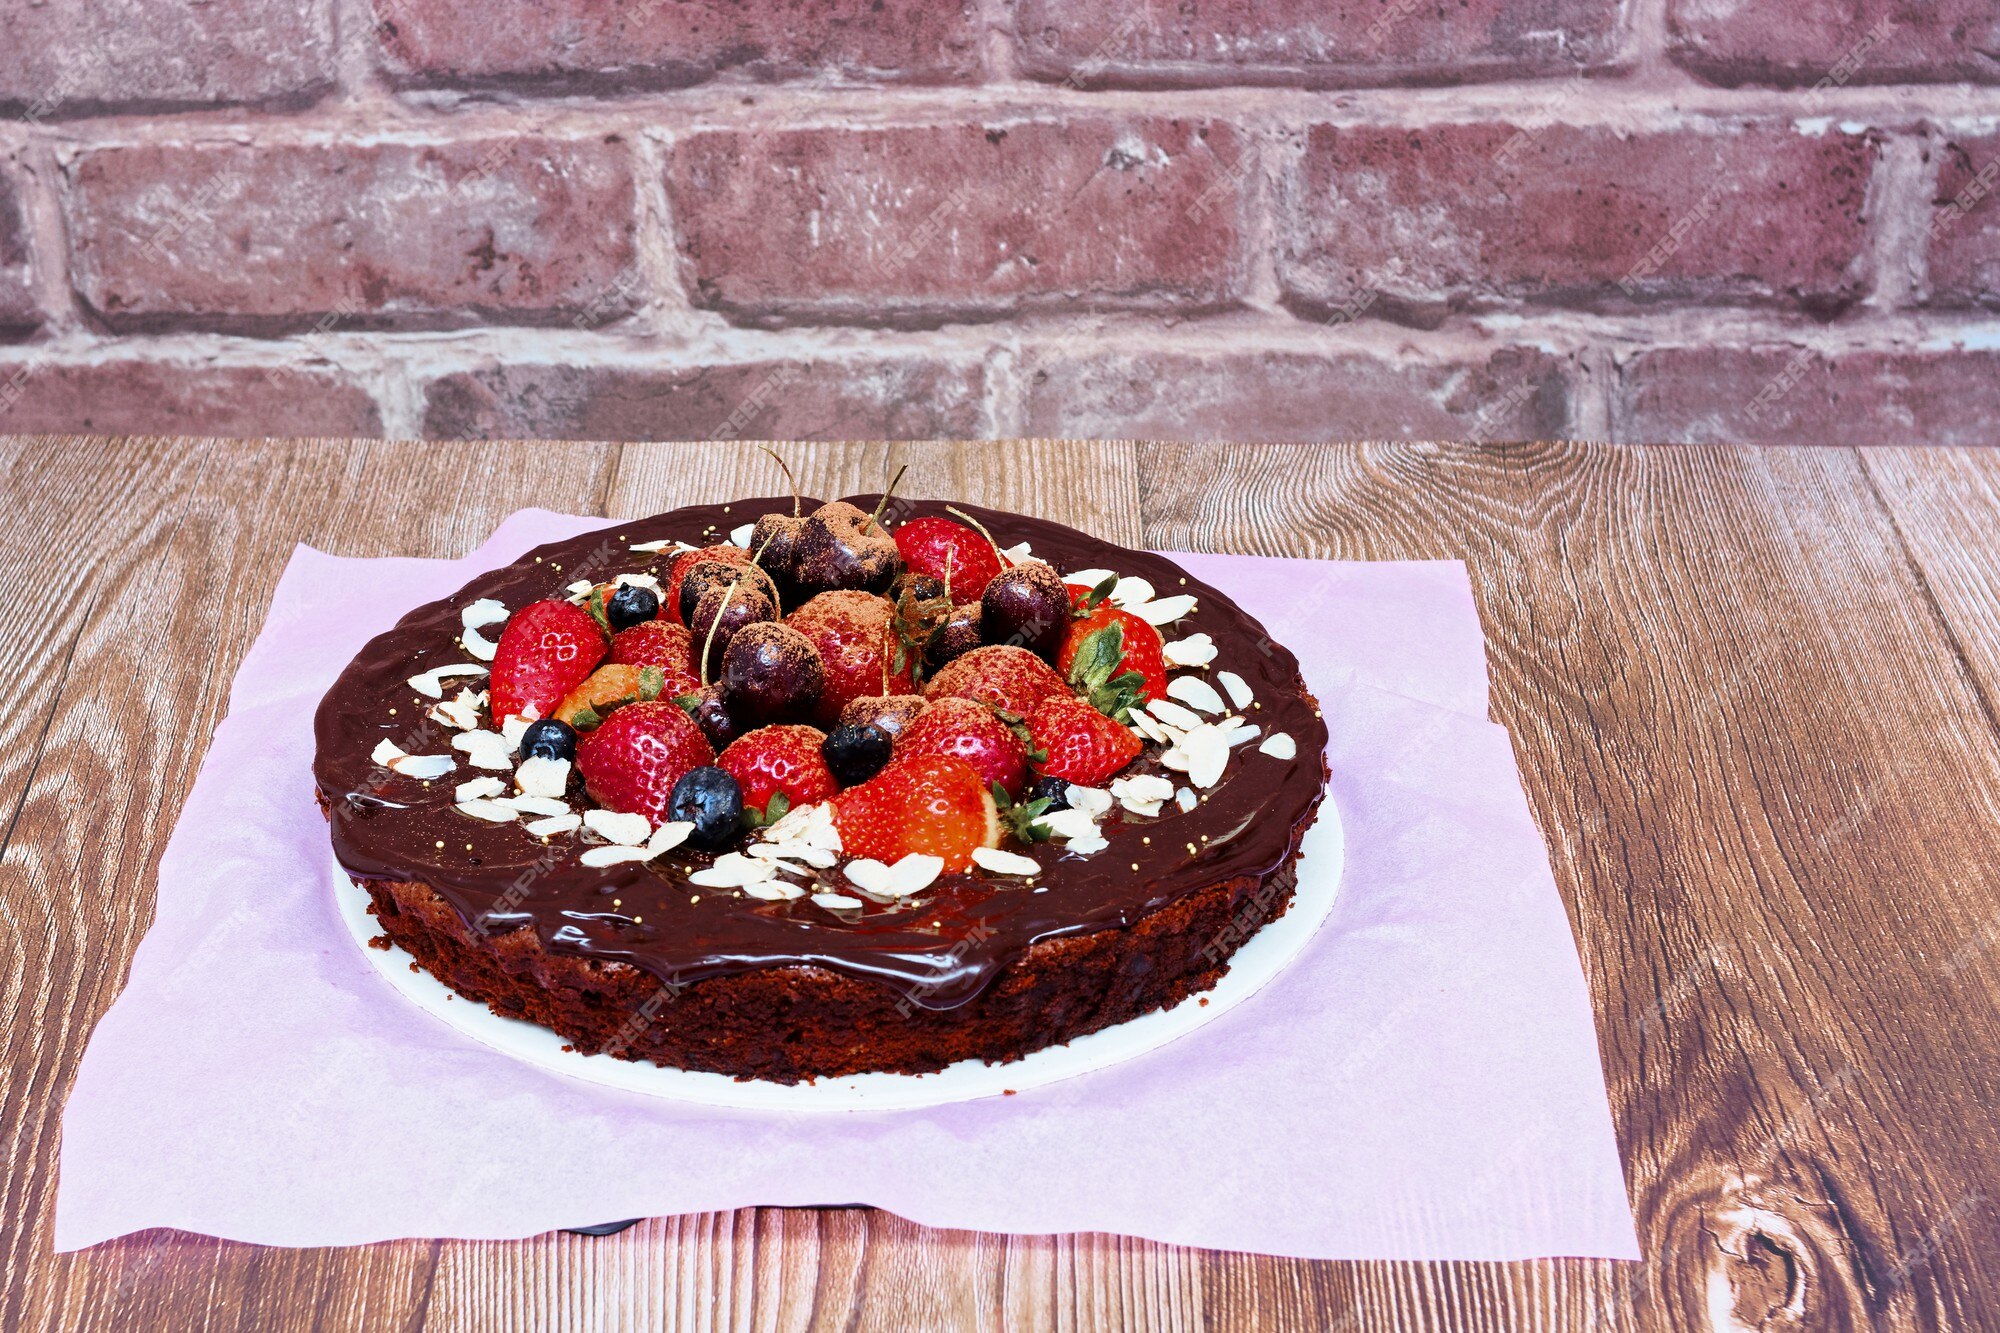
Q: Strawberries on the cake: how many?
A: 15